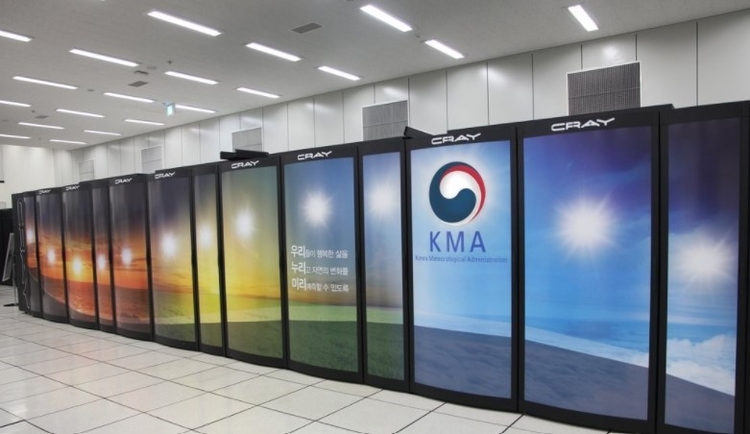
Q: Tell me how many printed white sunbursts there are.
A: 12